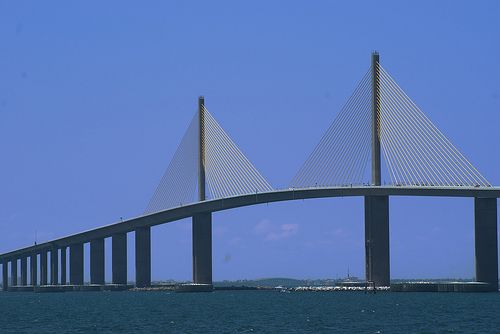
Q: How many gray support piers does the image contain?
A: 14